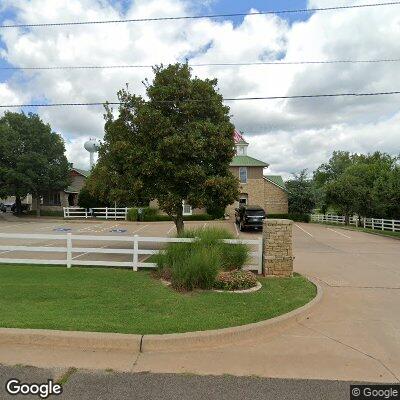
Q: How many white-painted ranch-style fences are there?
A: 3